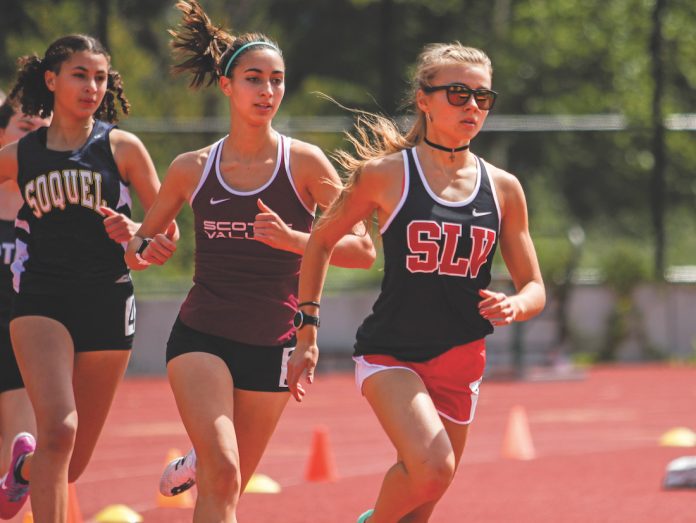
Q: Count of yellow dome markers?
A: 3